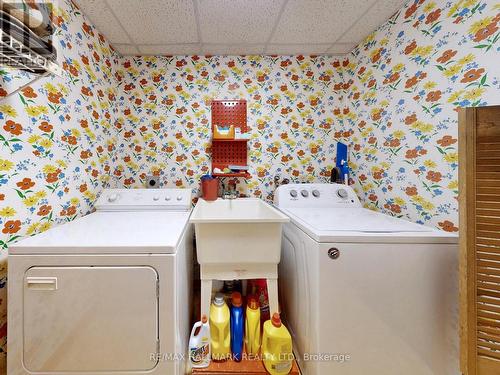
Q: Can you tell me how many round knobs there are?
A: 8